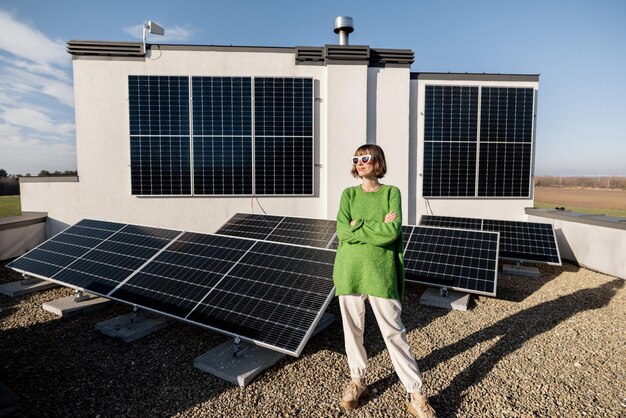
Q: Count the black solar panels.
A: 10